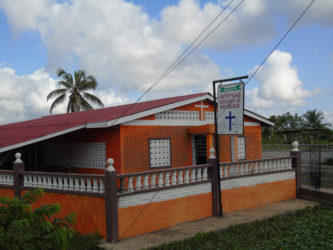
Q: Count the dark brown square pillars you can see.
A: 4